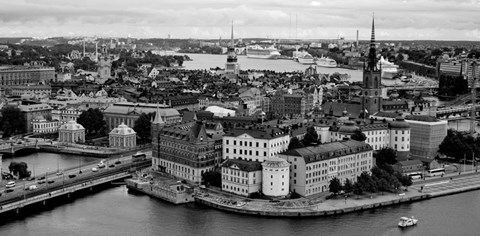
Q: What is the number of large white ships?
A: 4